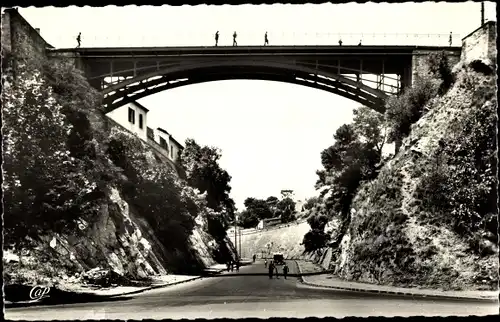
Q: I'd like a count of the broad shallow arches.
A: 1